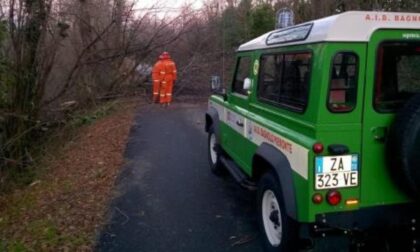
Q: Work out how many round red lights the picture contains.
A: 3